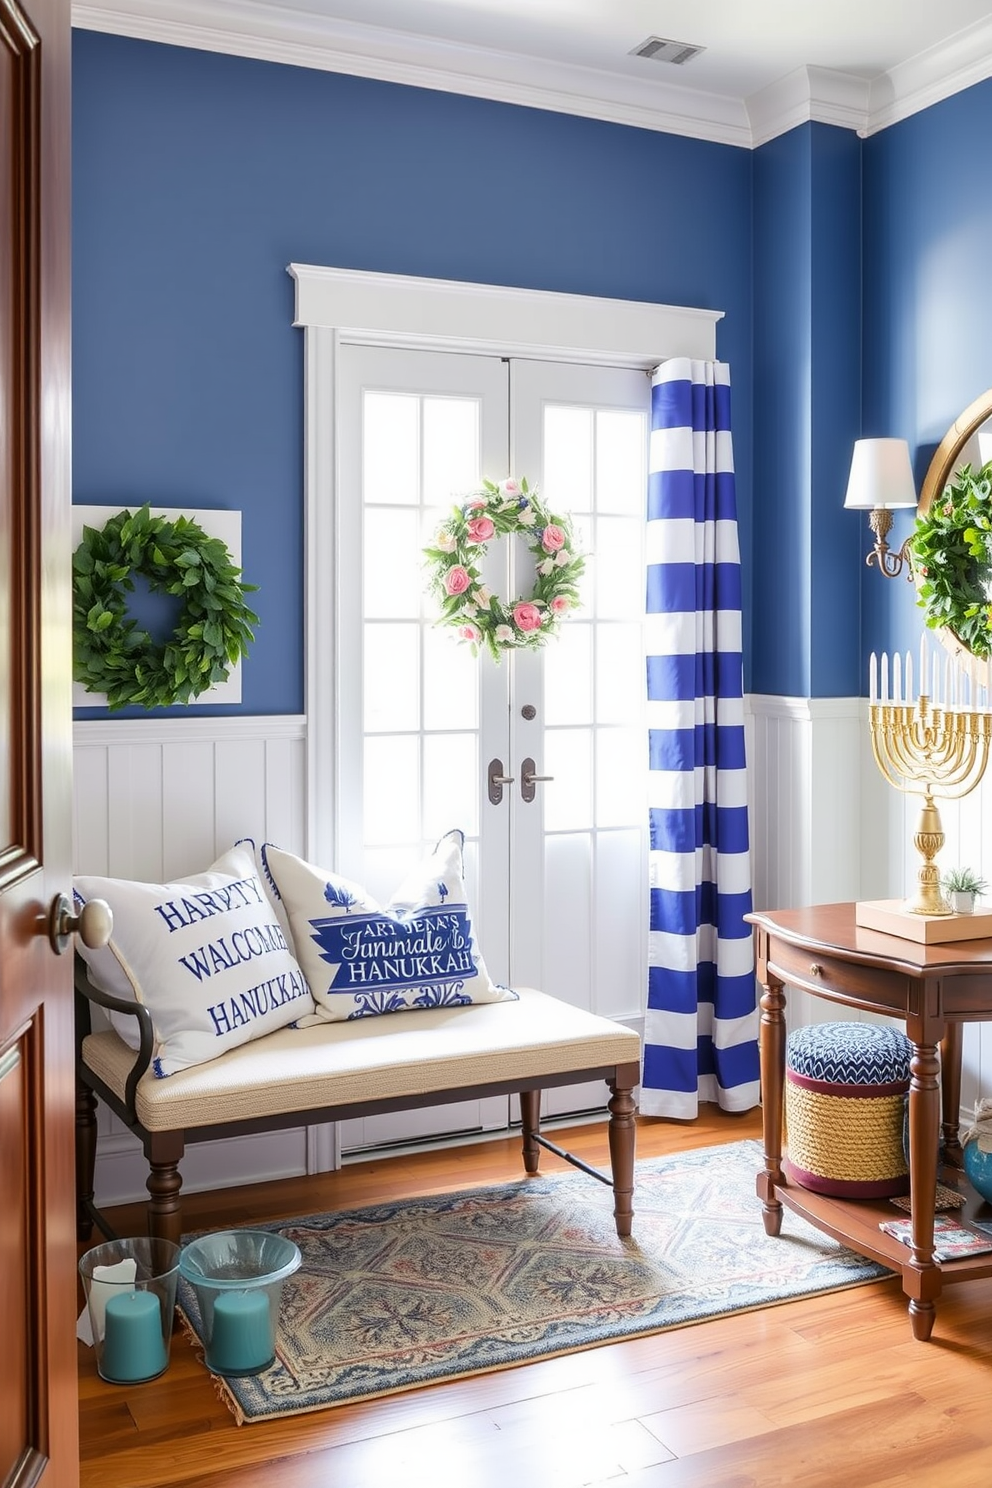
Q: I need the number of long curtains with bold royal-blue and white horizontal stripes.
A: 1